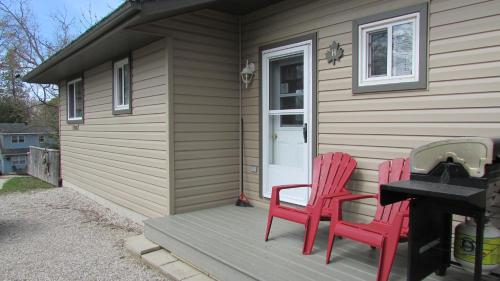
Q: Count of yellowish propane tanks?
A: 1